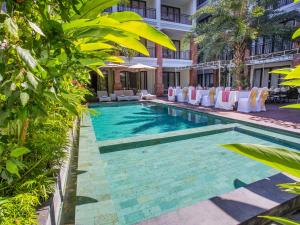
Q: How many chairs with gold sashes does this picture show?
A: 4